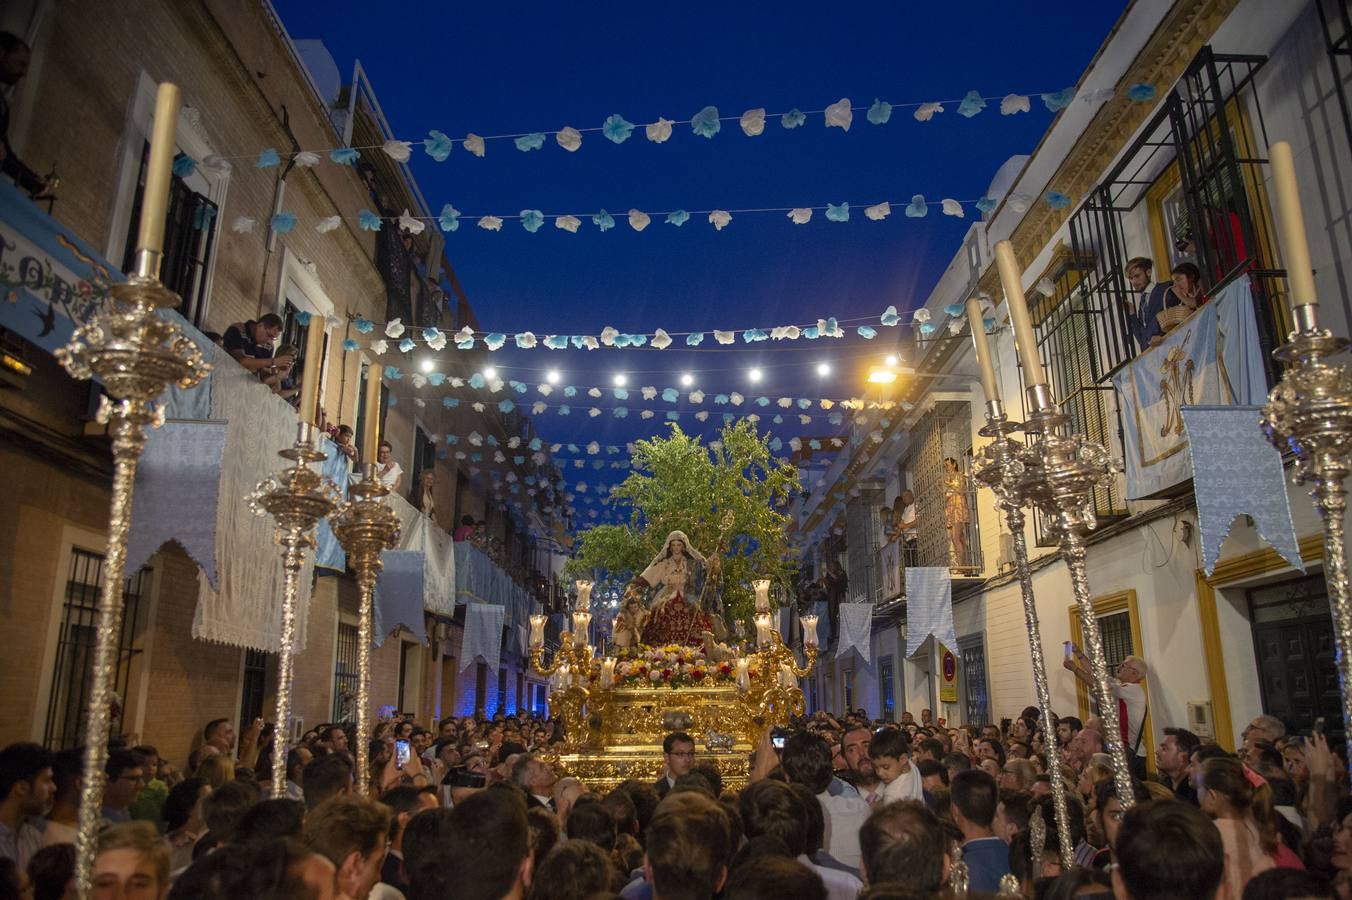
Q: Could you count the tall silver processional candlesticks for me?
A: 6